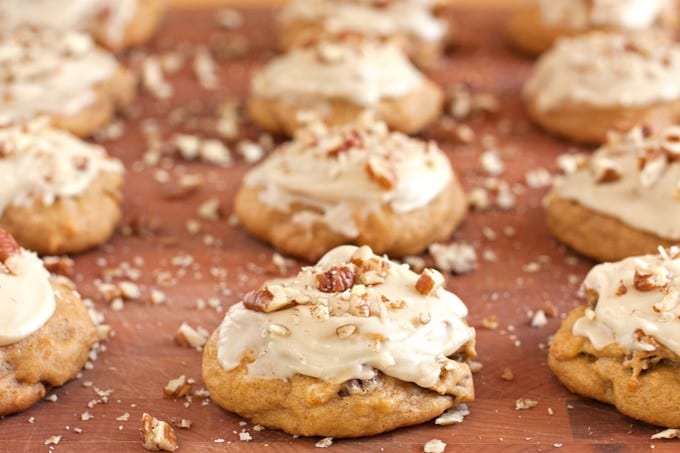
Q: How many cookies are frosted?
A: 12